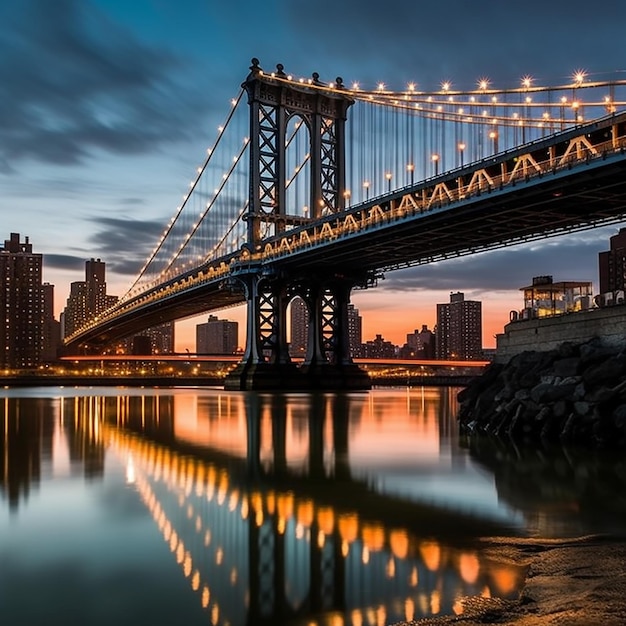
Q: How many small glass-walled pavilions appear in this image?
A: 1